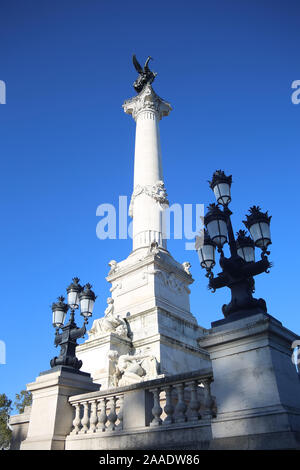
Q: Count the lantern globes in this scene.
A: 8